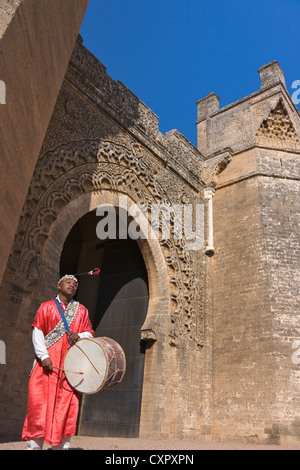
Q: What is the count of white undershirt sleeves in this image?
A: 2